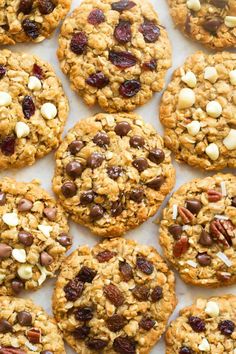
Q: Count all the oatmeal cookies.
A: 11